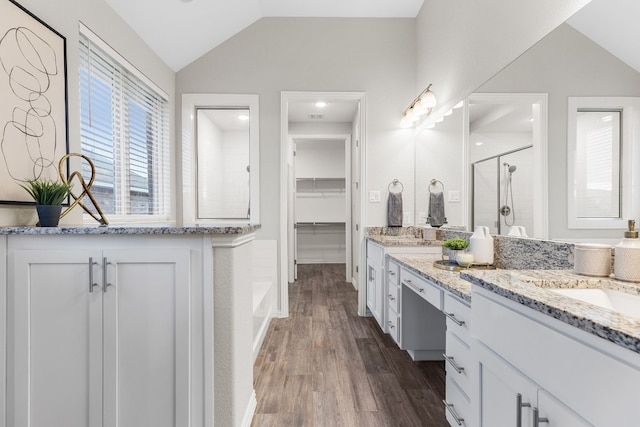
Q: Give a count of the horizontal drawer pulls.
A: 7